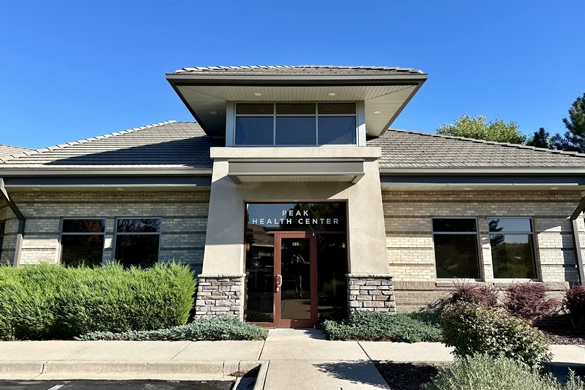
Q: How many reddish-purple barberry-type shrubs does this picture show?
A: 3